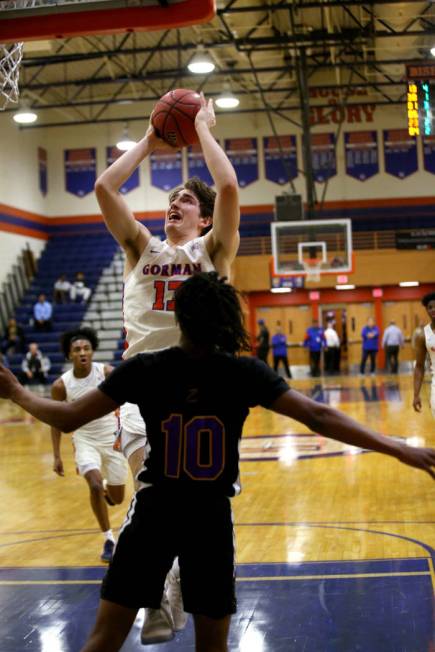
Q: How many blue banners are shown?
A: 11